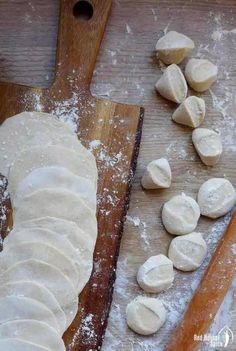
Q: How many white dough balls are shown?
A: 11